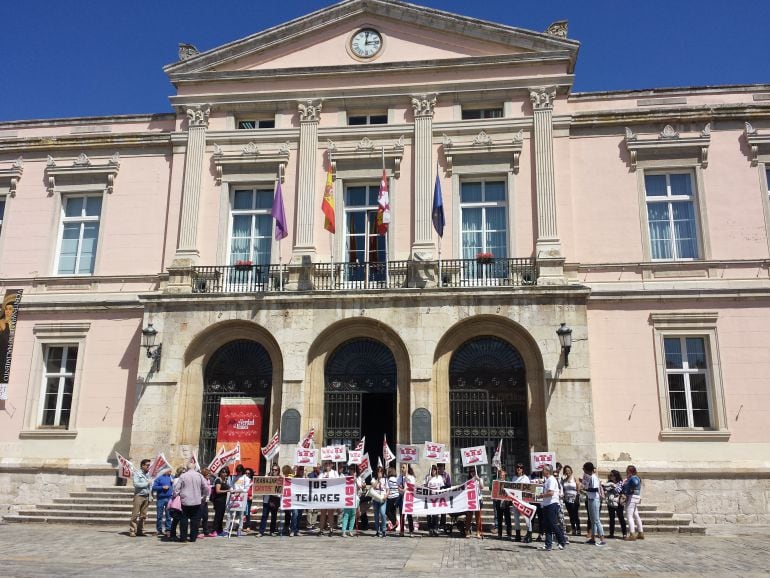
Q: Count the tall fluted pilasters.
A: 4